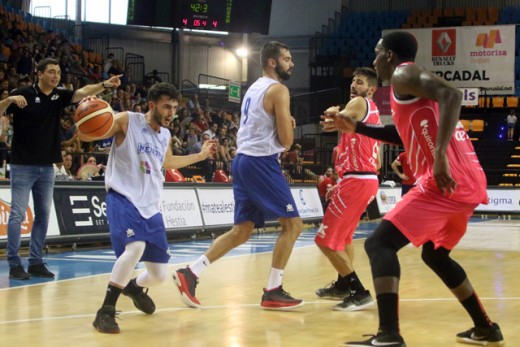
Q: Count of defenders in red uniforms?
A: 2